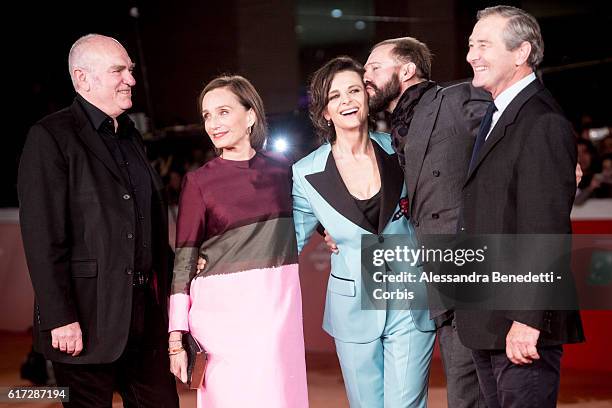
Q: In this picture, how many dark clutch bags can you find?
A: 1